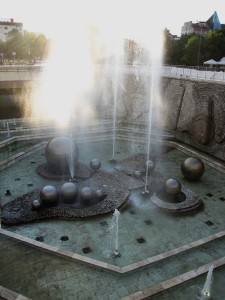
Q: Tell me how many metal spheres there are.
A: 11